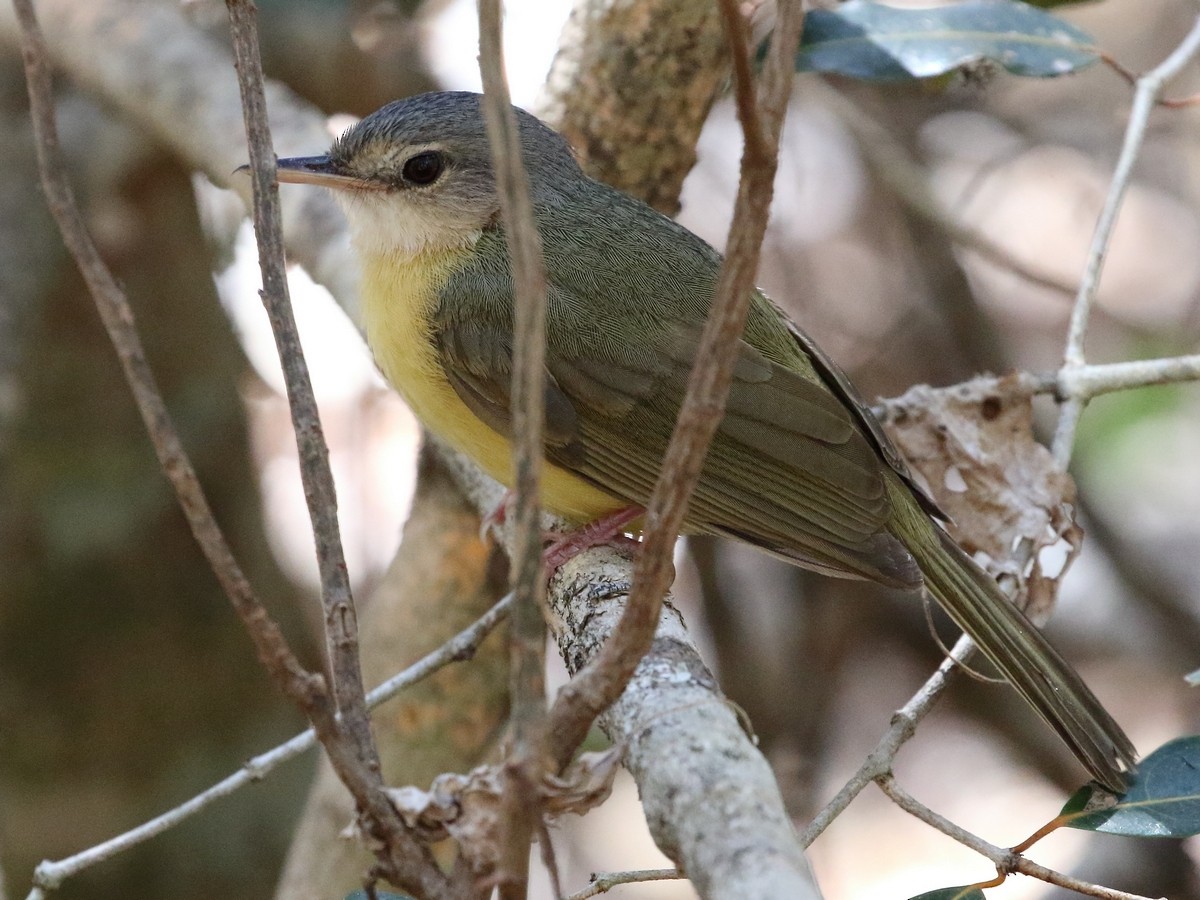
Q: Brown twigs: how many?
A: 4